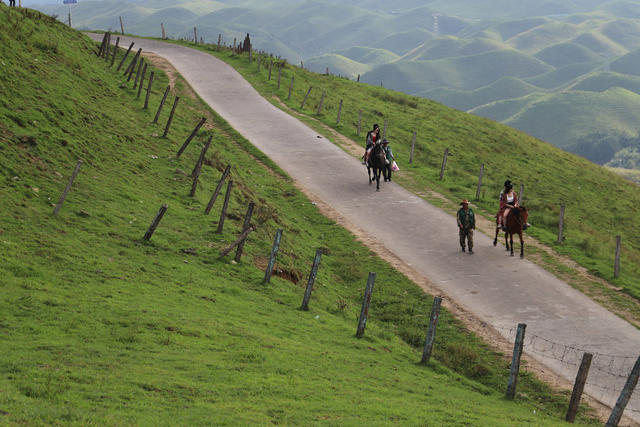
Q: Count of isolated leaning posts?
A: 2